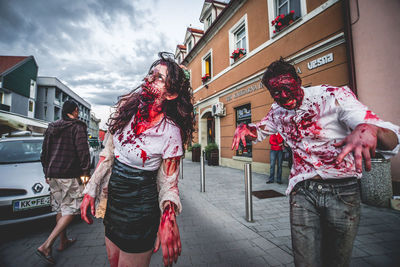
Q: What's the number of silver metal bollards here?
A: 3